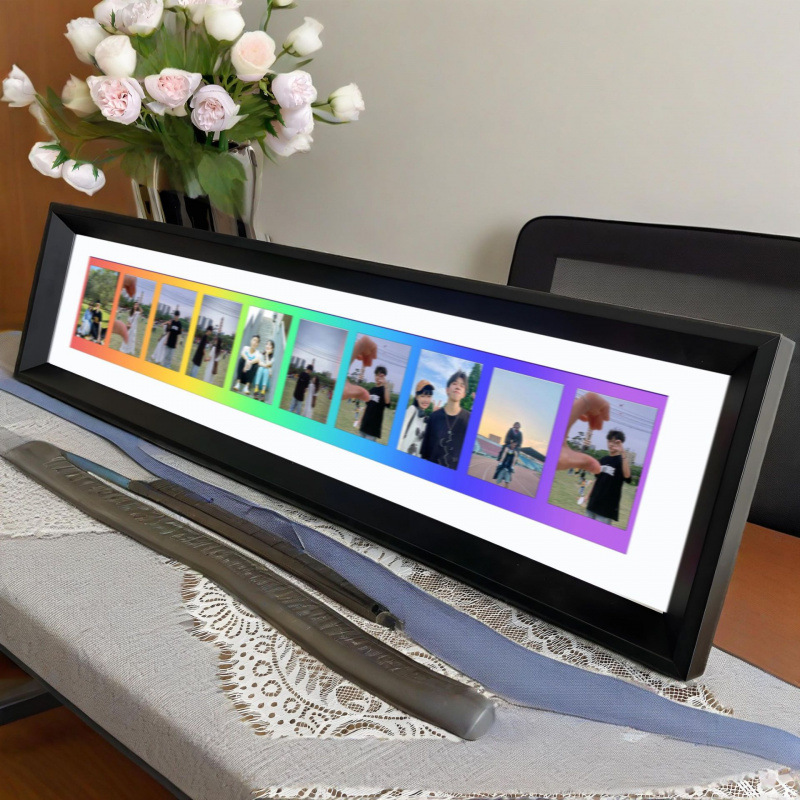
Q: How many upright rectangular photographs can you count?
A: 10